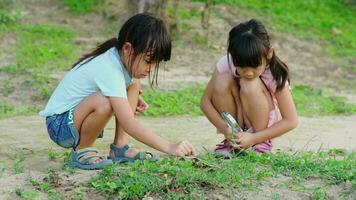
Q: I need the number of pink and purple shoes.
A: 2